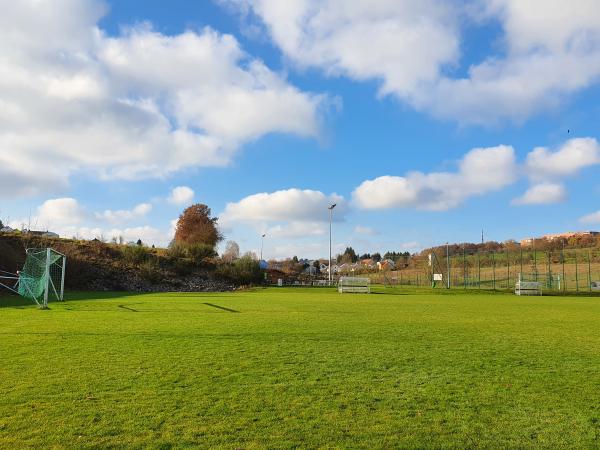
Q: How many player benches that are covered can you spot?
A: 2